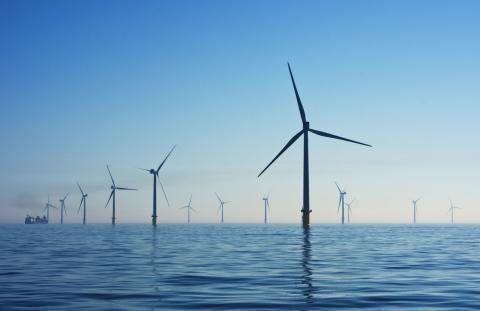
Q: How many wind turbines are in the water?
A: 13